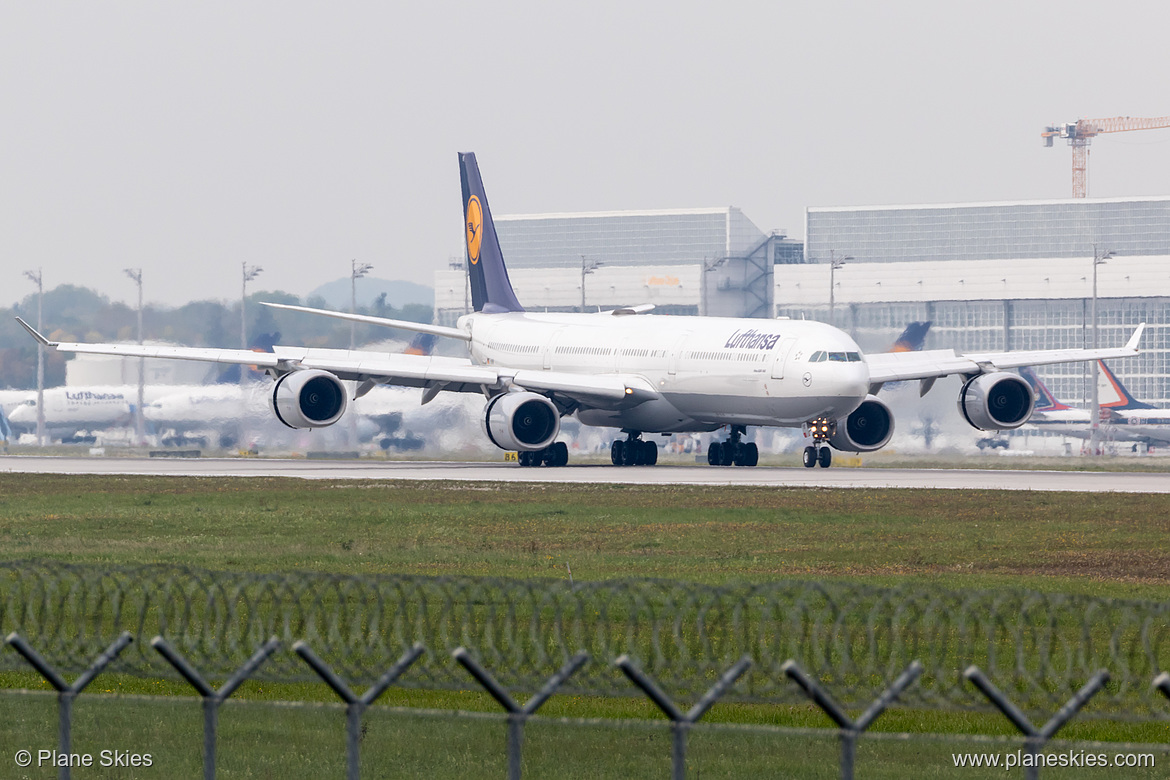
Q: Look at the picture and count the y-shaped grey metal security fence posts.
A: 7